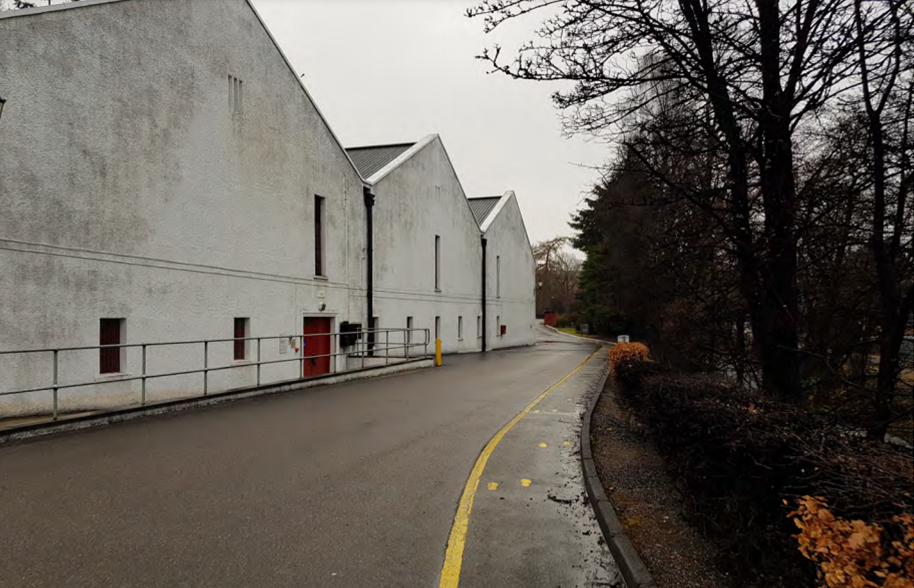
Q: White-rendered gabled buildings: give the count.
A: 3